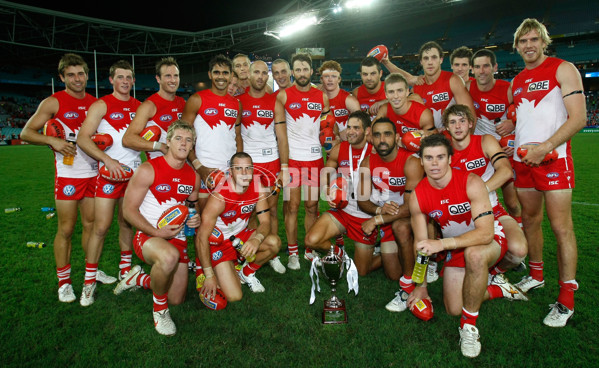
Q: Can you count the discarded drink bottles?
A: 4